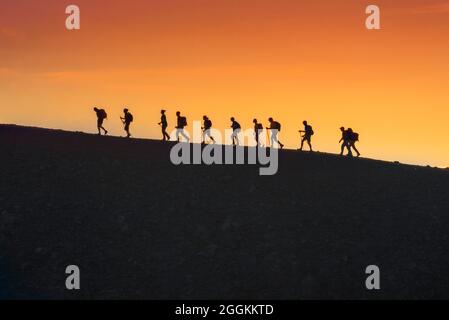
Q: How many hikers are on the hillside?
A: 11